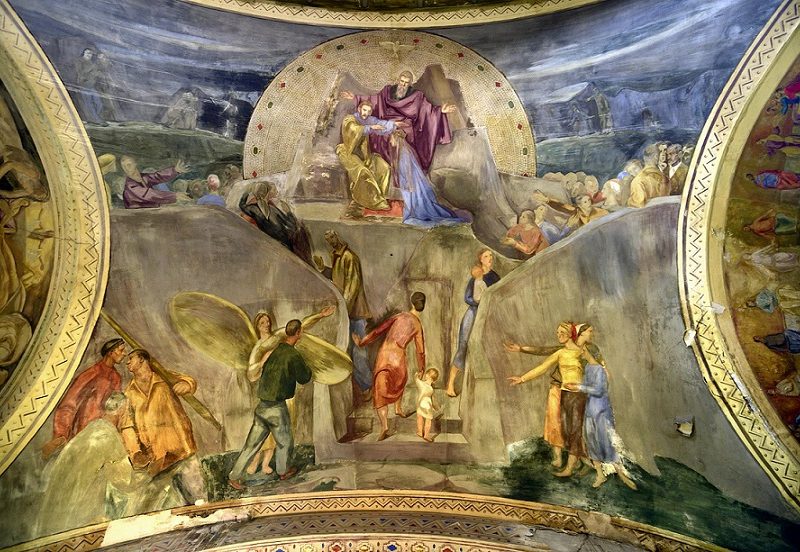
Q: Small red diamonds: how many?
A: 10